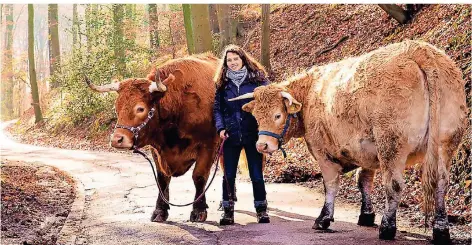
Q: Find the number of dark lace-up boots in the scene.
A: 2